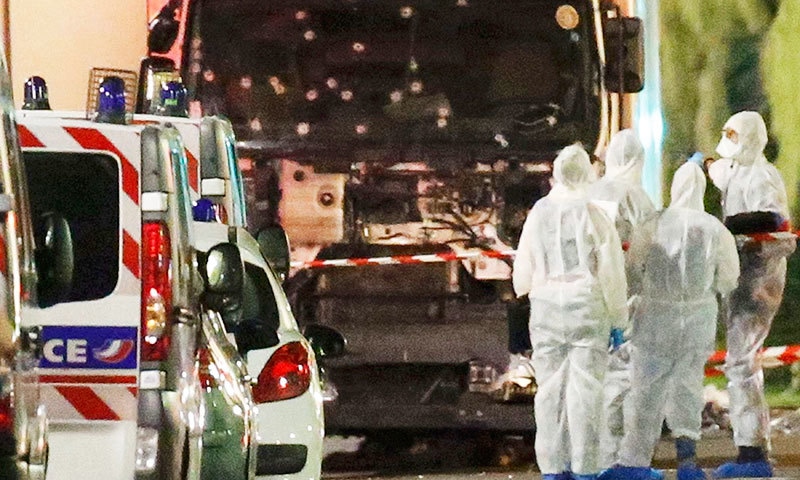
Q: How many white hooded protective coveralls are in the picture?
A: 4